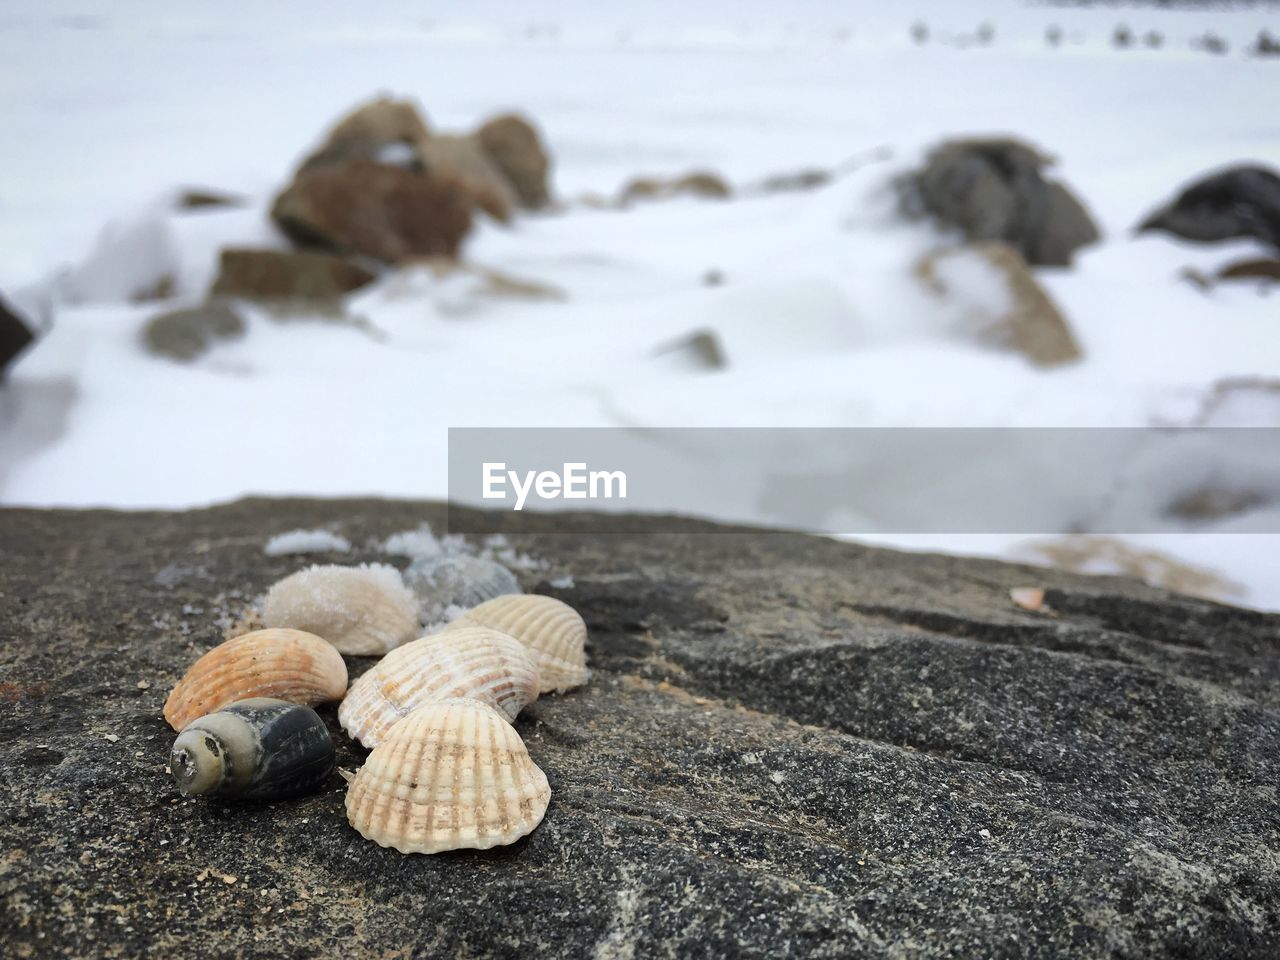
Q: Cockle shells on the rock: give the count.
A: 6